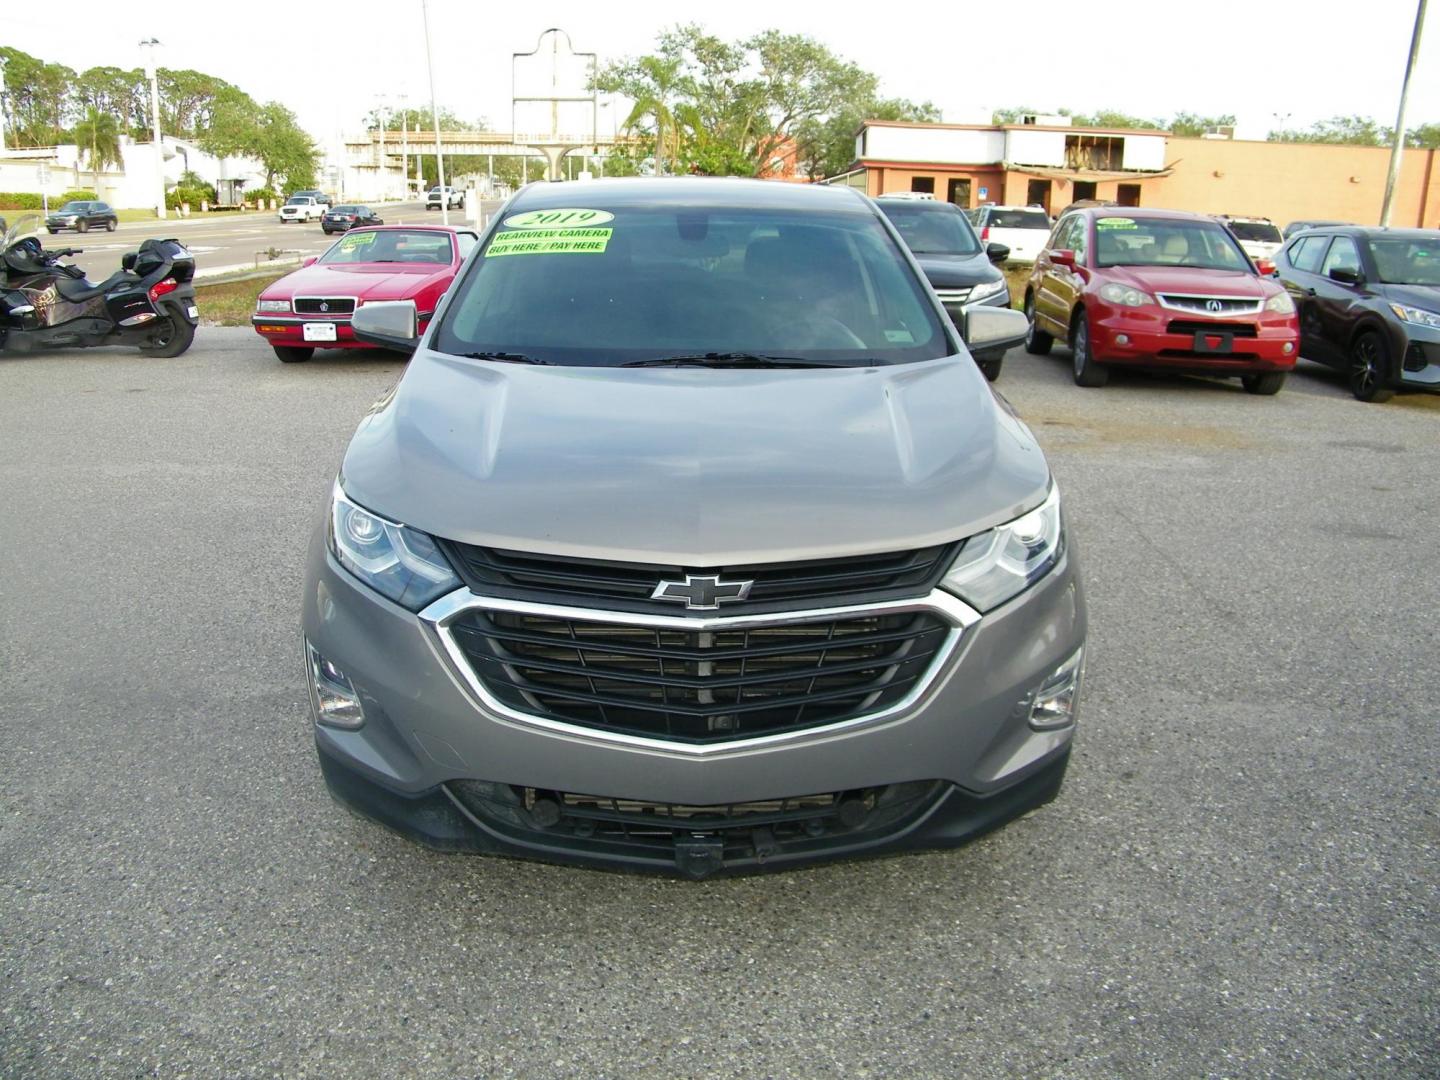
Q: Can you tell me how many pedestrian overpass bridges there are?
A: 1